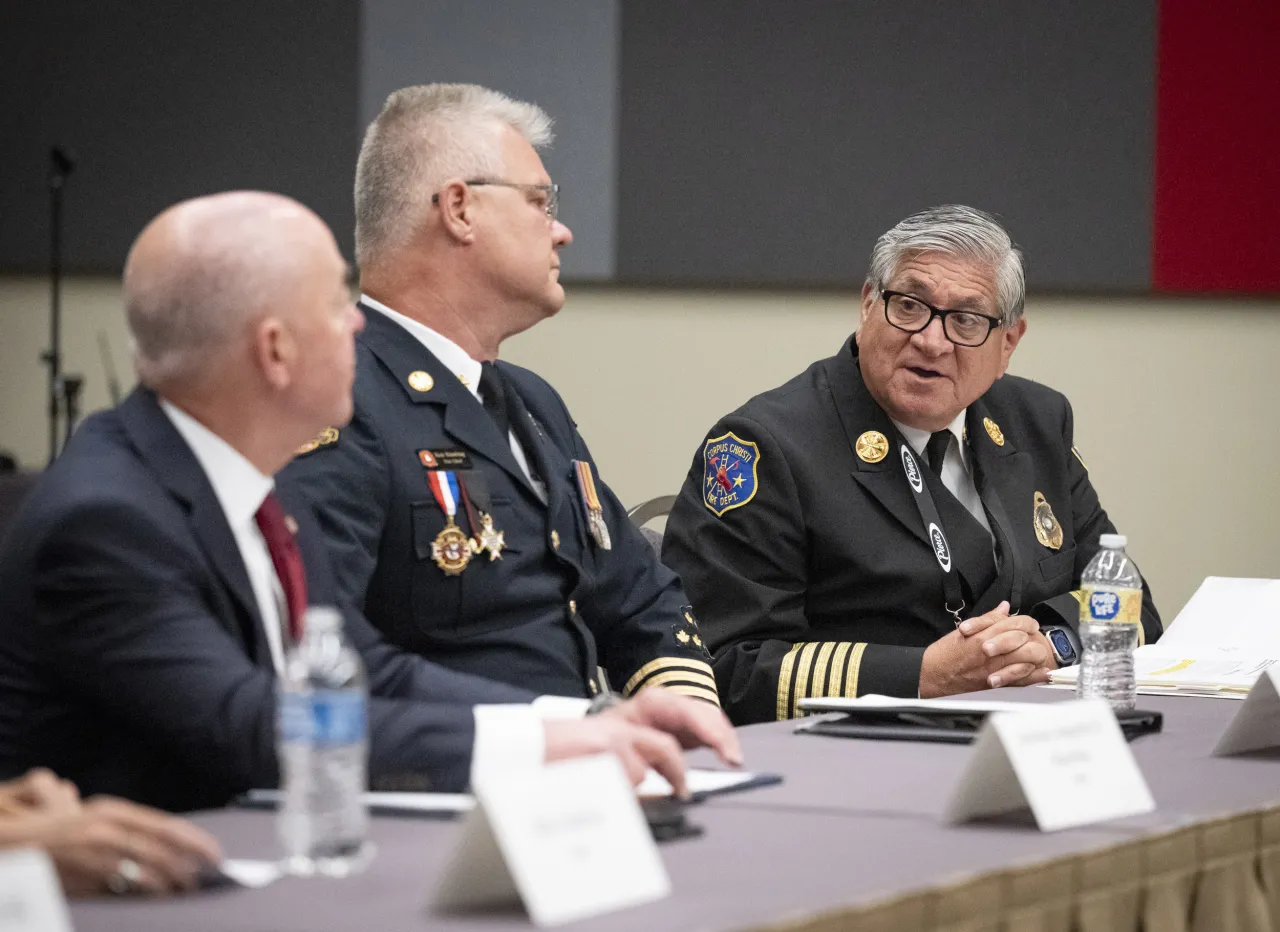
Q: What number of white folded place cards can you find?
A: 4